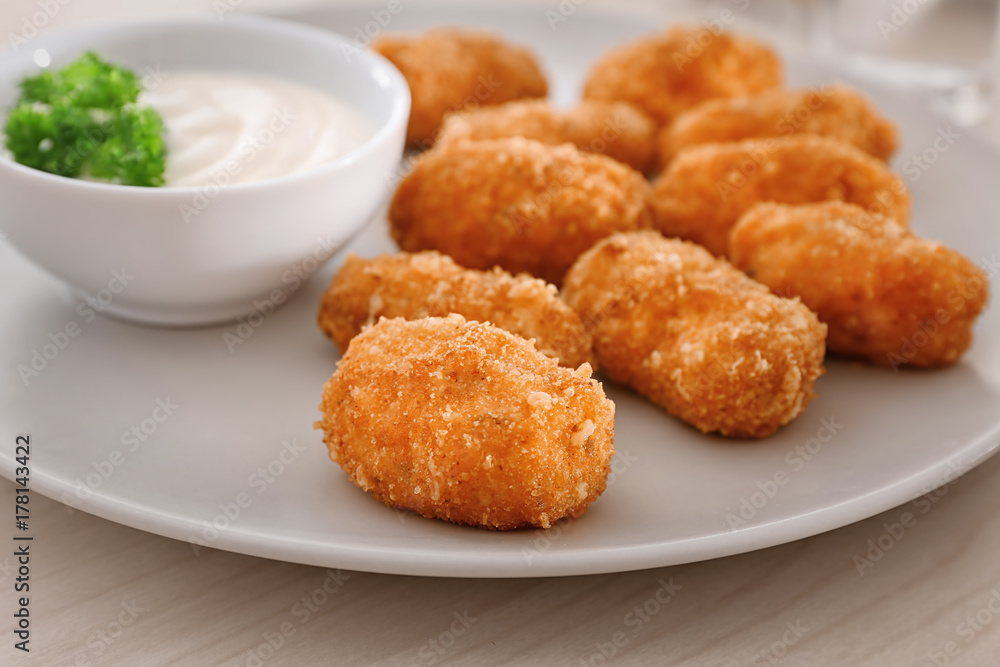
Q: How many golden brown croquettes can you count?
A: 10